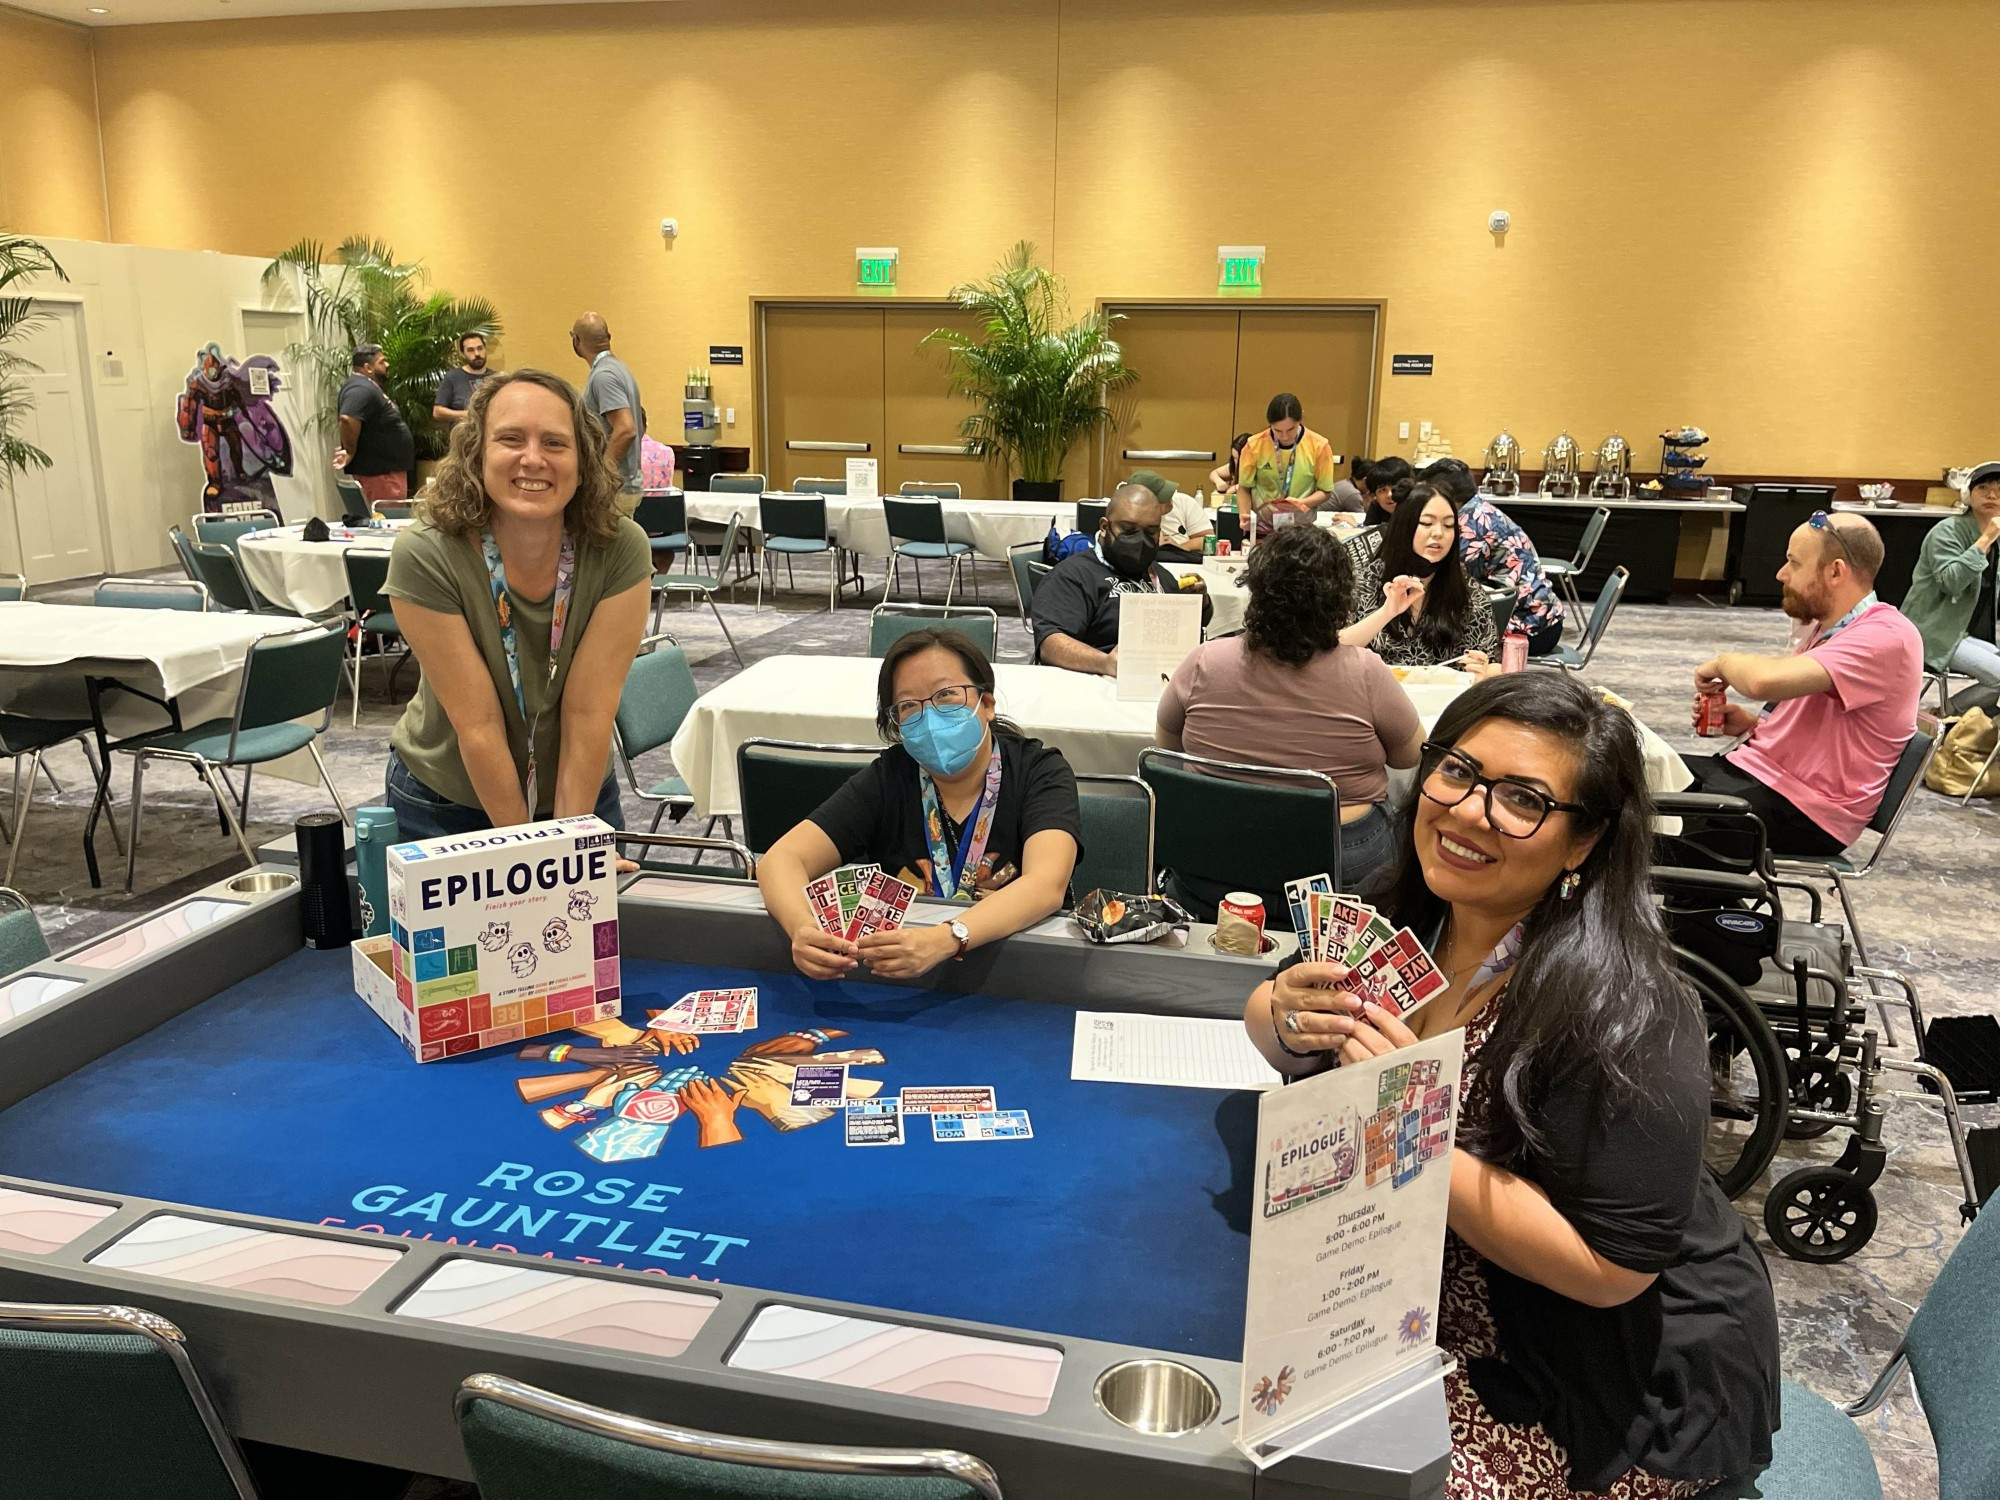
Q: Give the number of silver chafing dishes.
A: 3